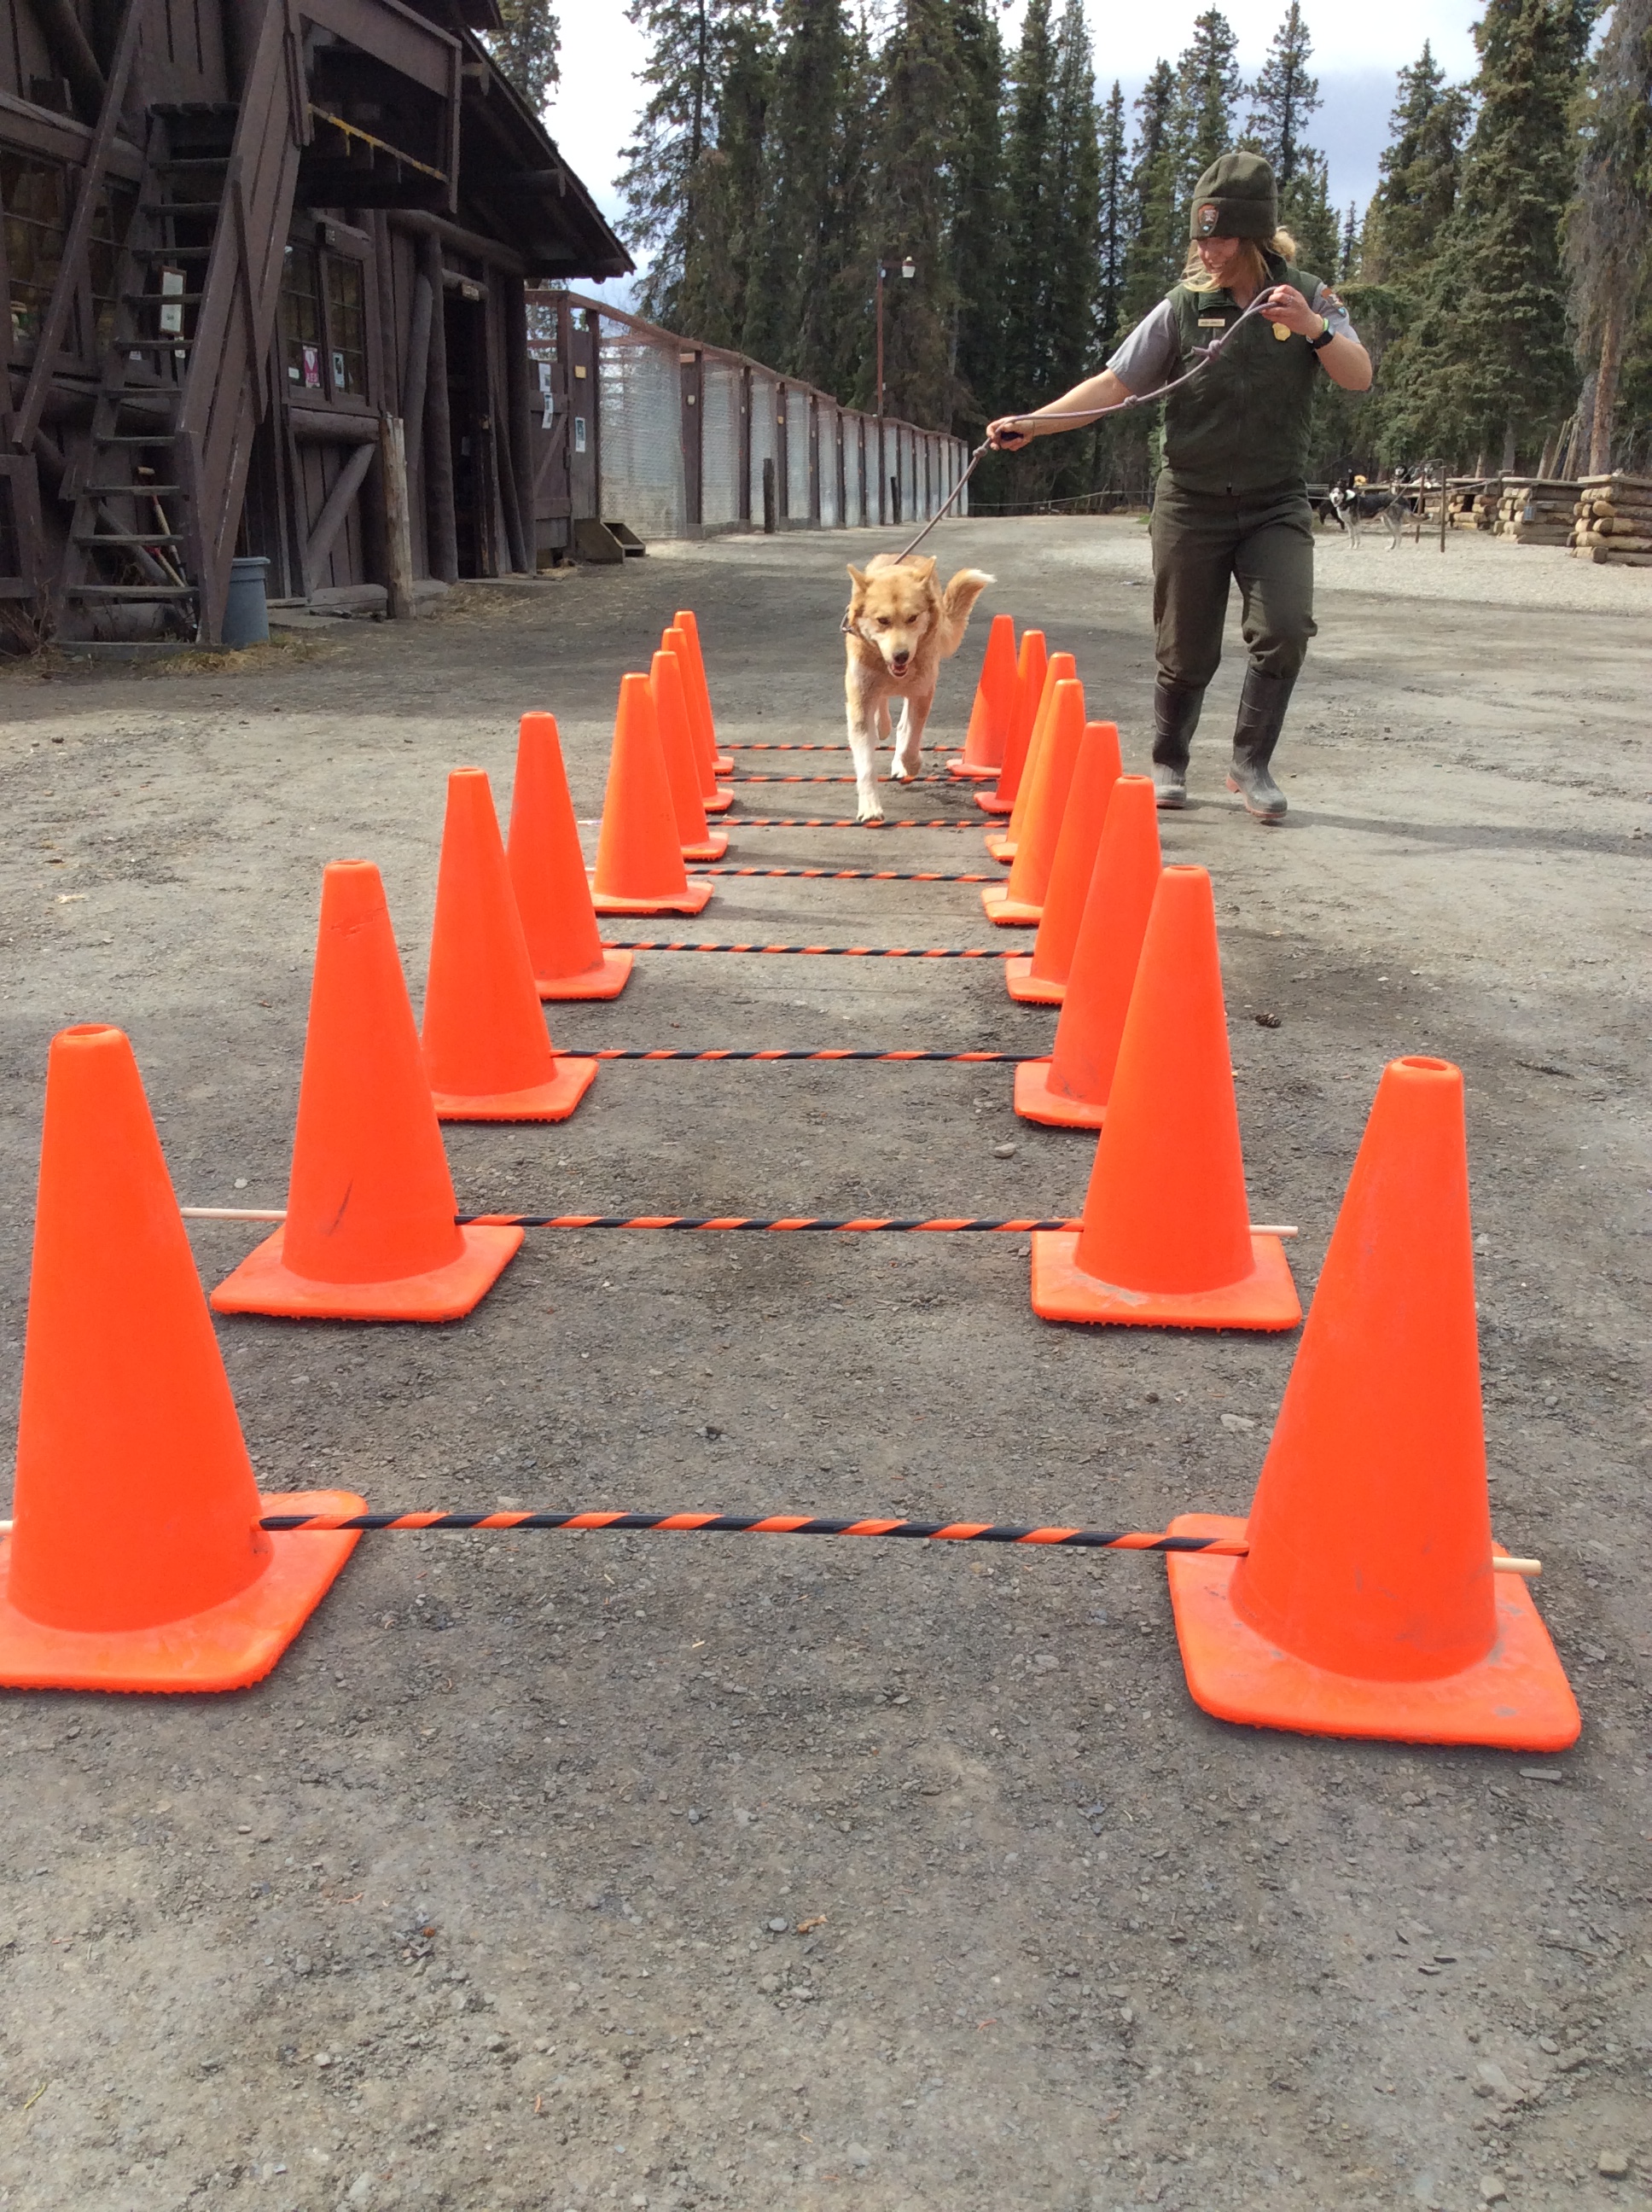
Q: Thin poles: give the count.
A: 8